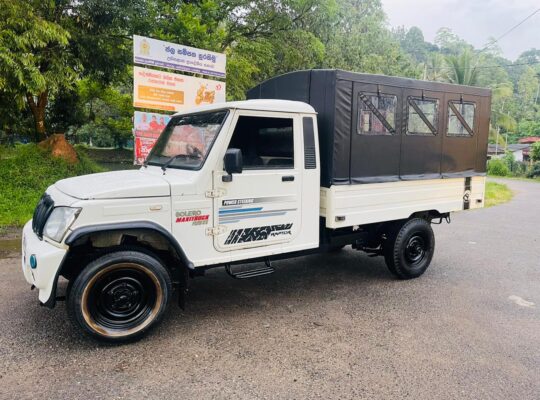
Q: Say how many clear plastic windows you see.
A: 3